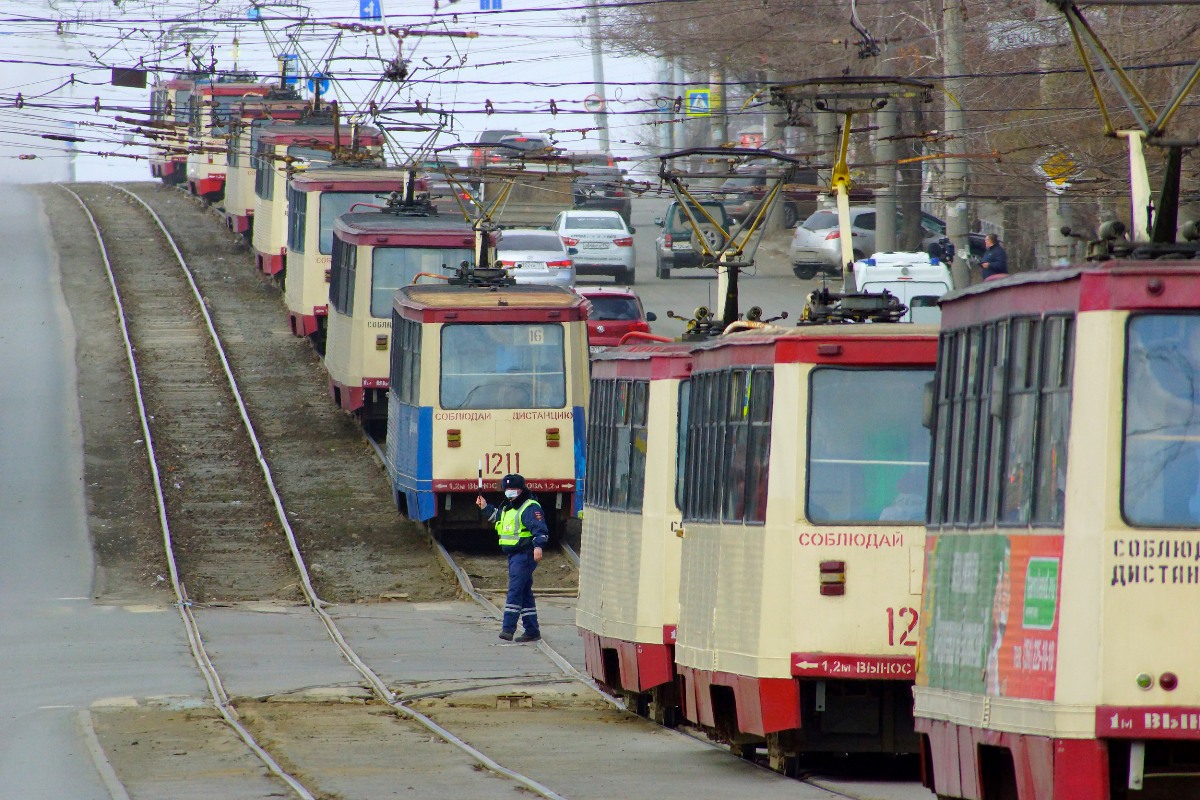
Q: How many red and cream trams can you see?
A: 9